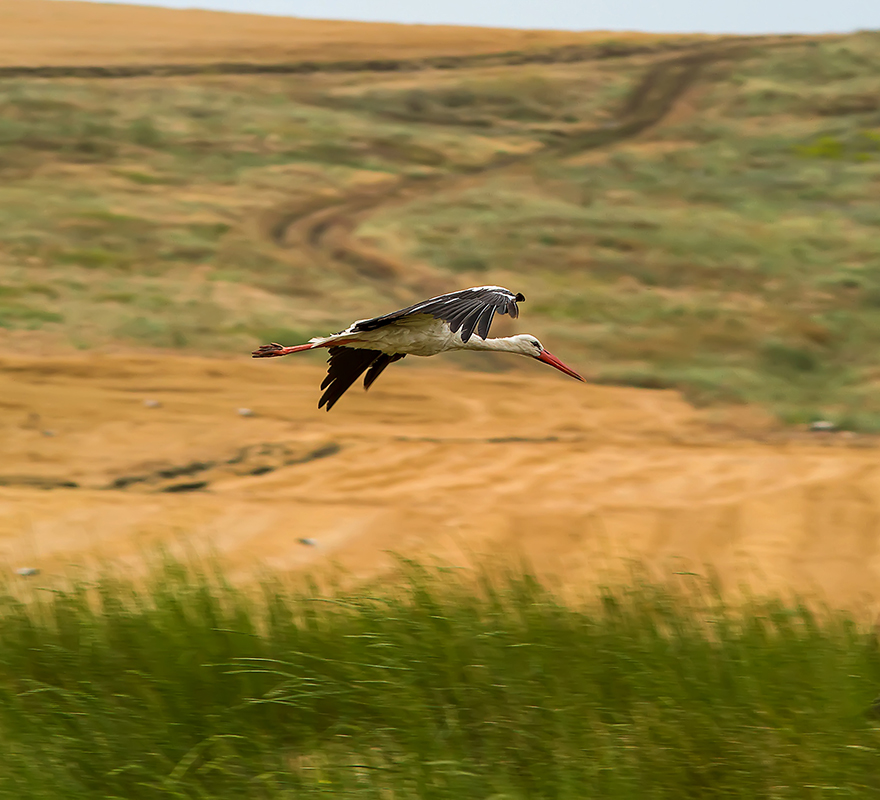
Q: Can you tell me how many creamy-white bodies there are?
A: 1